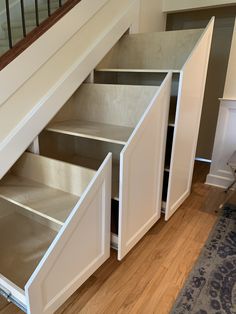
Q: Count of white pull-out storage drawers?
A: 3